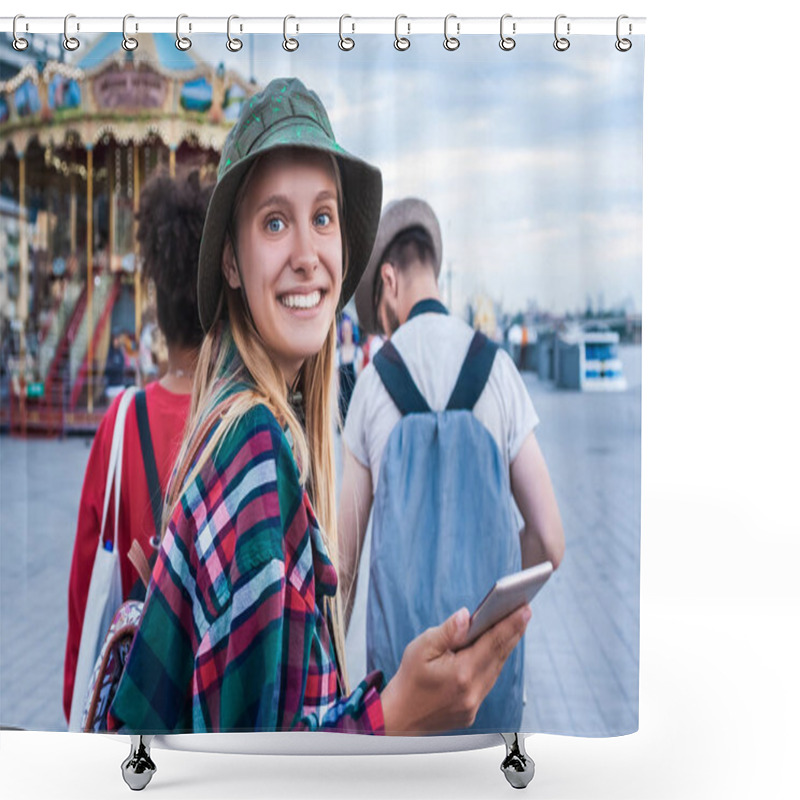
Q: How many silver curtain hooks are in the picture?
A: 12